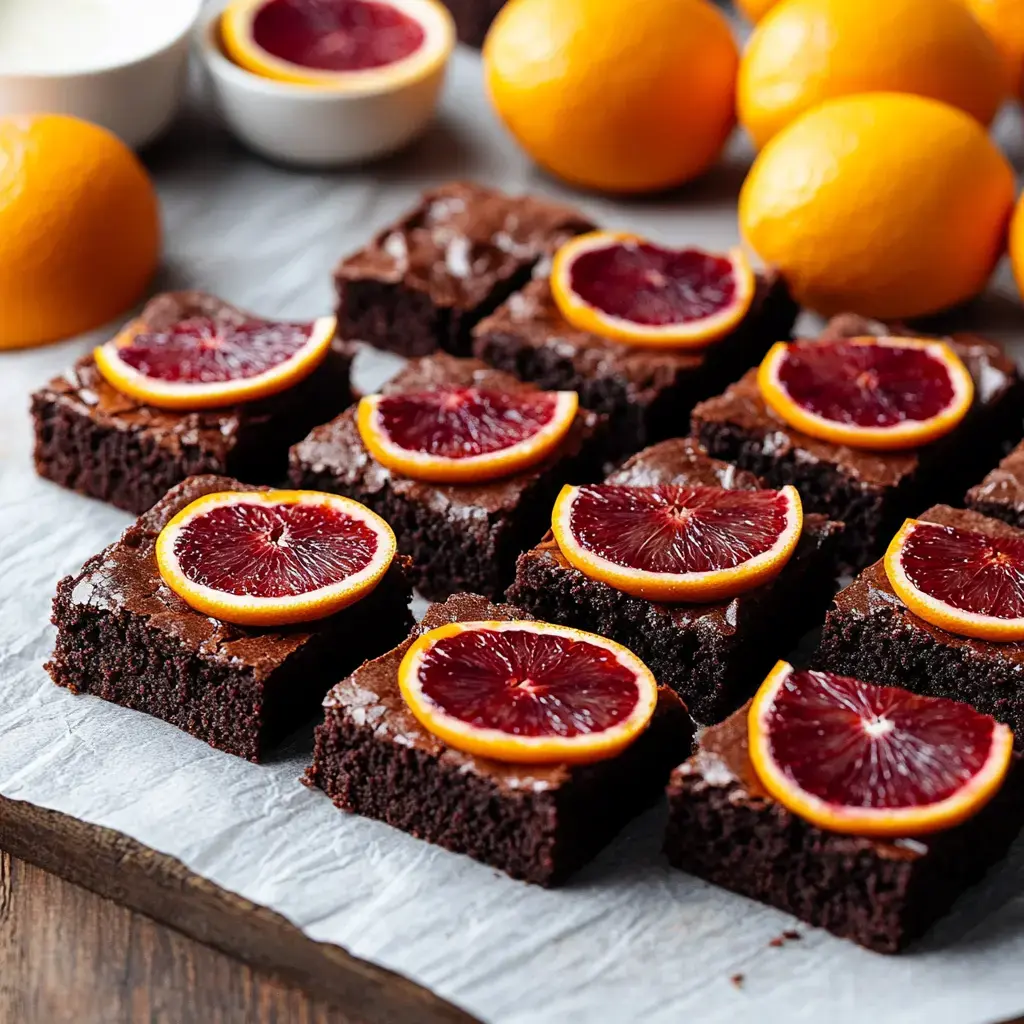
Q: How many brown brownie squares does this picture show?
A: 11